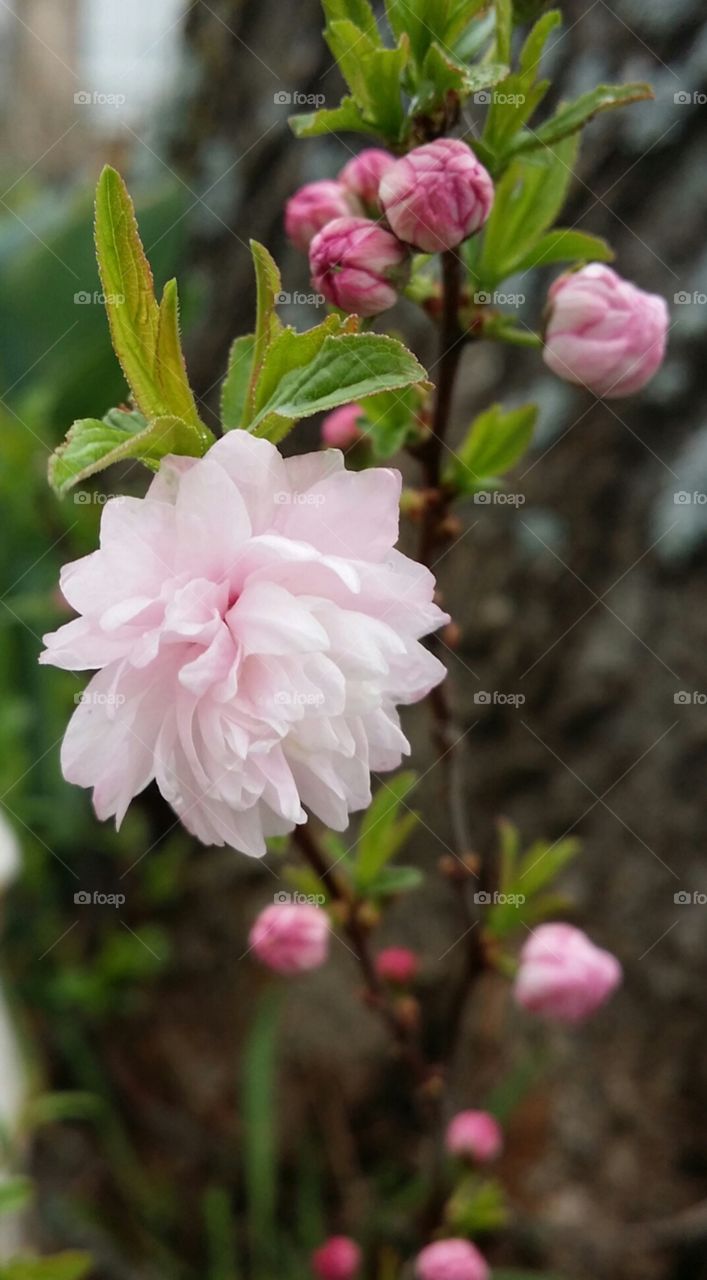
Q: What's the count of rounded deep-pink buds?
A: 12